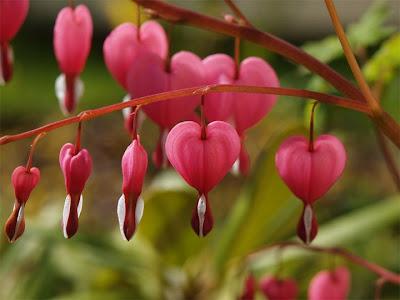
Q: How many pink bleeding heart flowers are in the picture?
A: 13